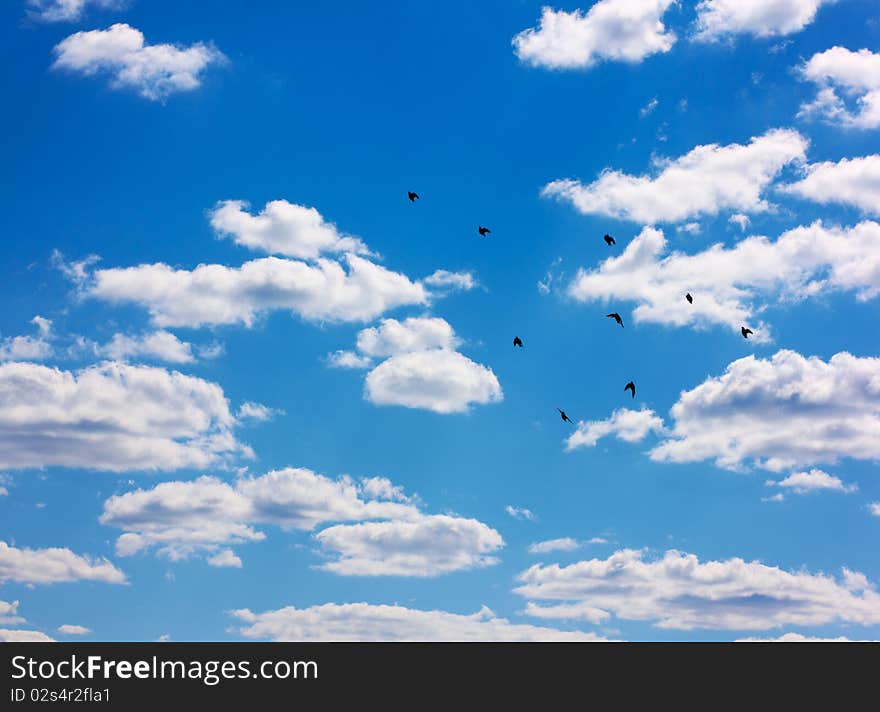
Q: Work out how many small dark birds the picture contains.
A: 9